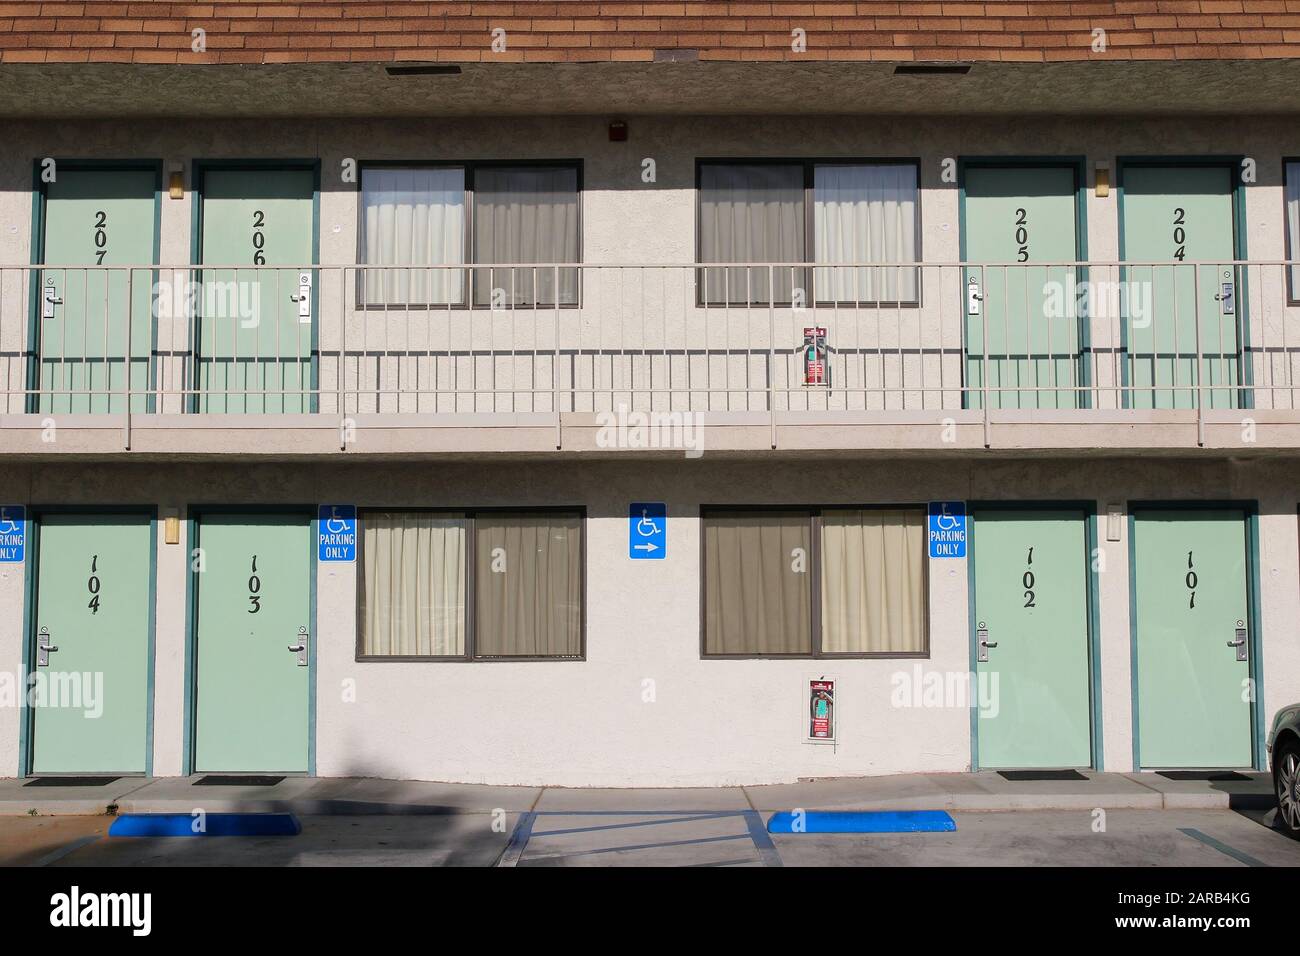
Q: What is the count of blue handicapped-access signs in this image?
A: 4